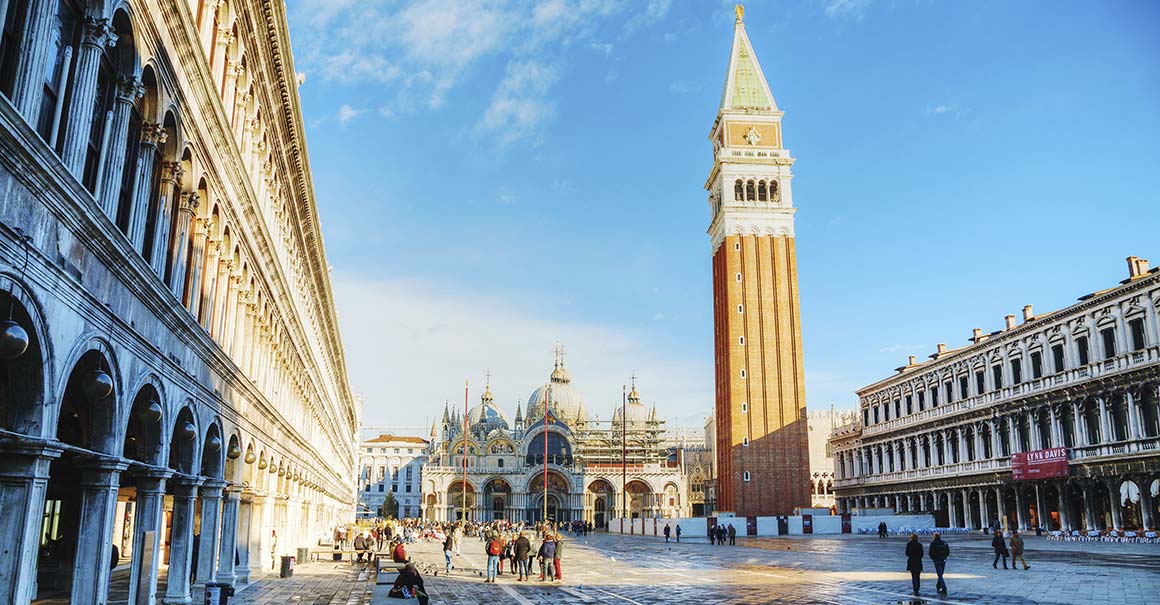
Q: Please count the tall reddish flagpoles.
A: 3